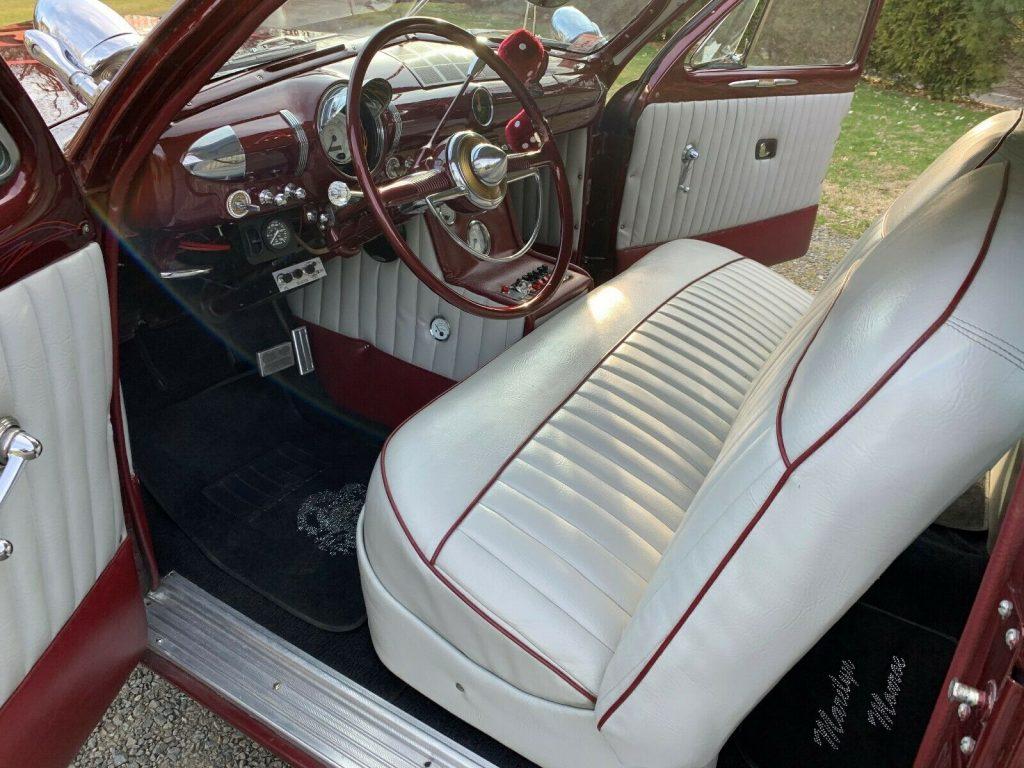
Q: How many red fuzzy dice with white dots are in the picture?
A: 2